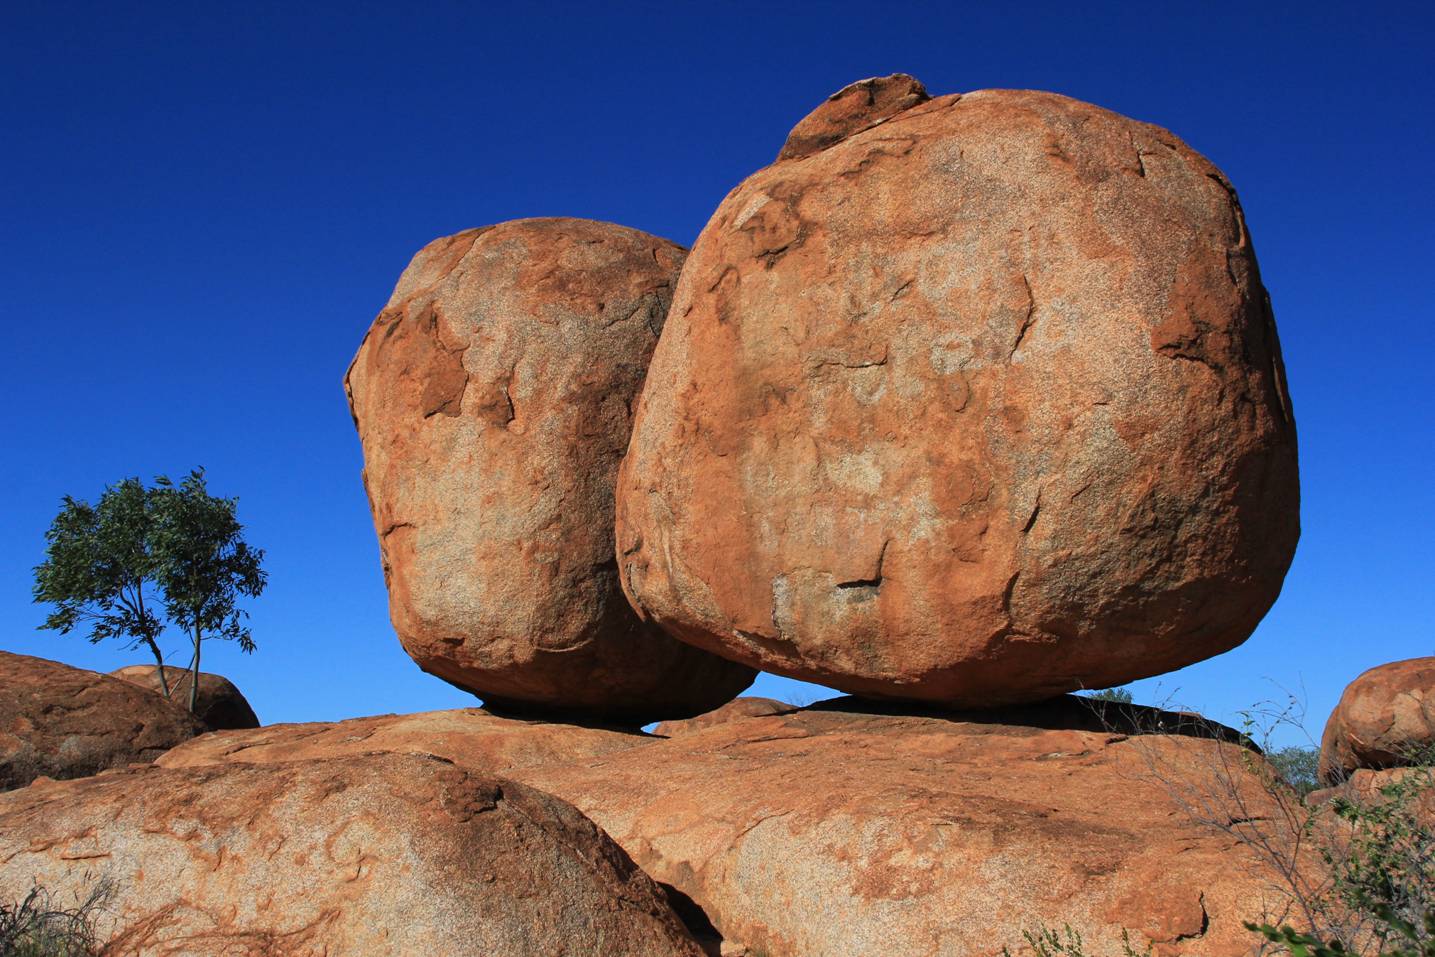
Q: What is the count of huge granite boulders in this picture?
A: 2